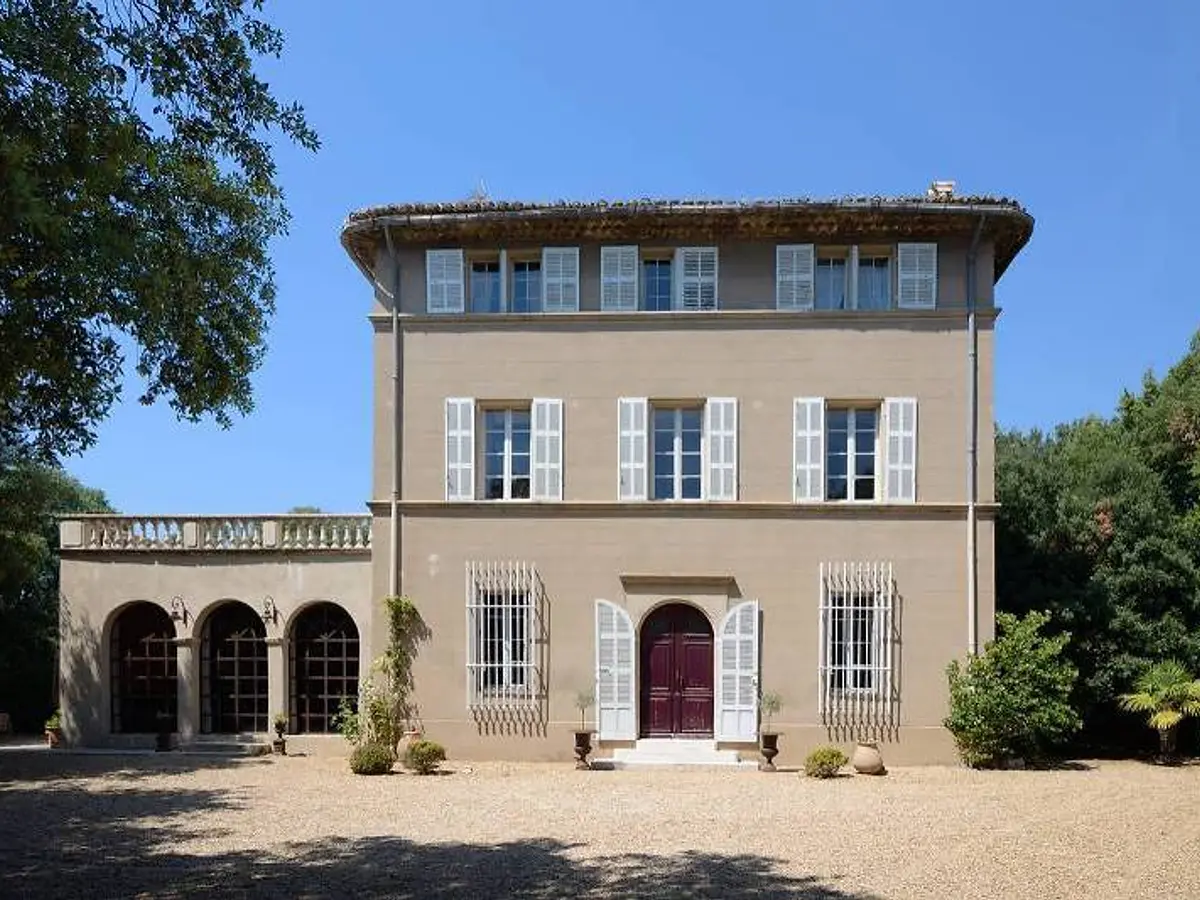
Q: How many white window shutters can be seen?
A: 12